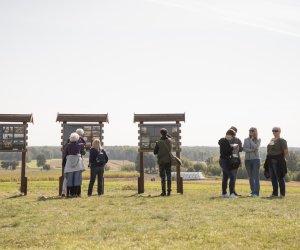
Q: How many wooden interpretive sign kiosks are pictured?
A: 3